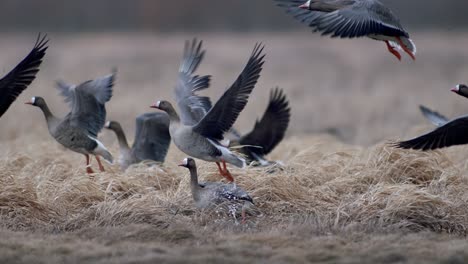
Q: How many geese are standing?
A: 1